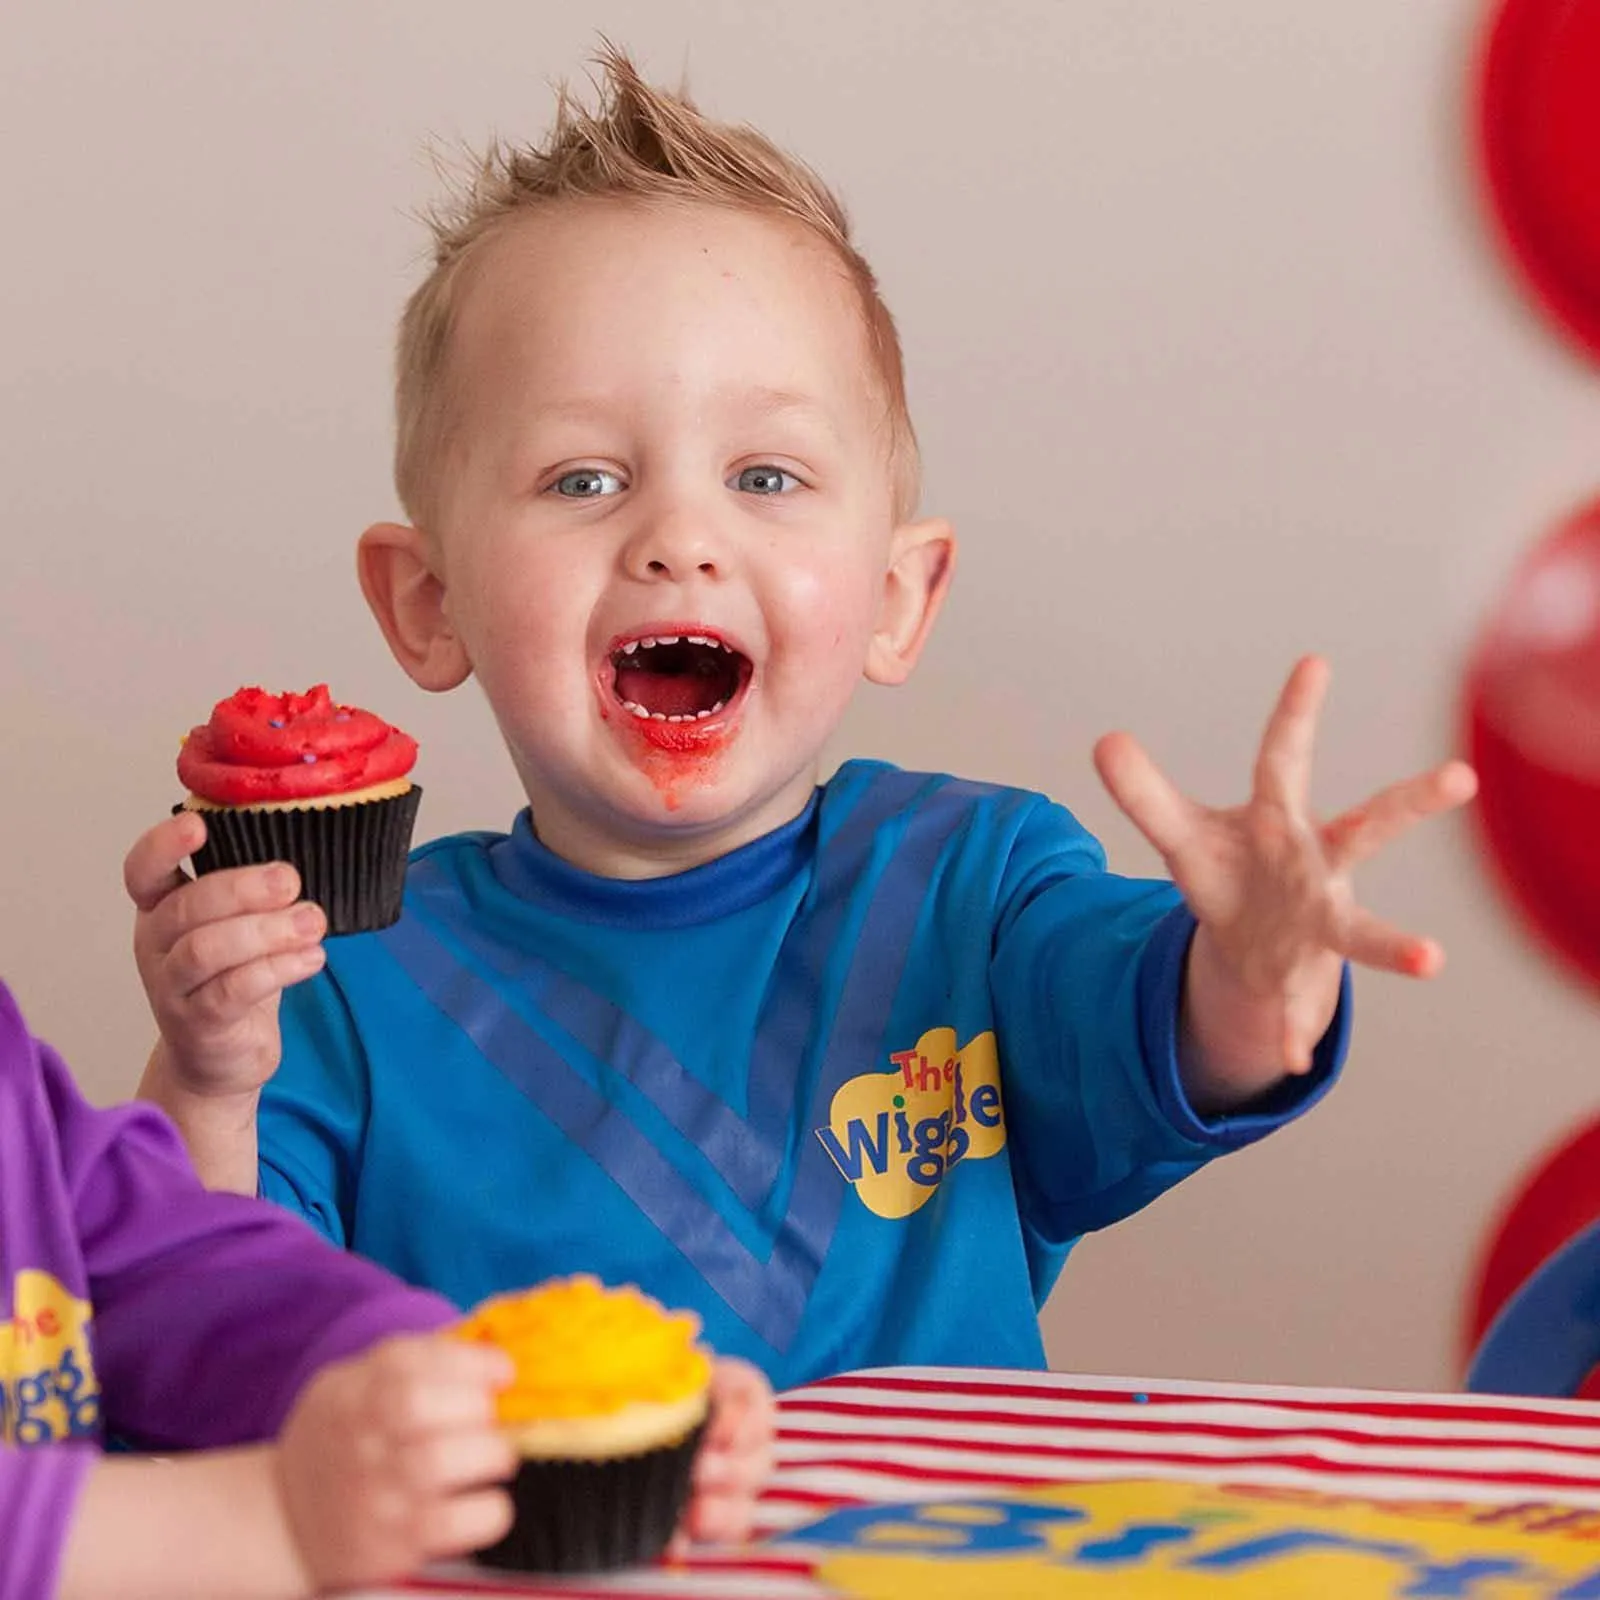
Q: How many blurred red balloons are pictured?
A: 3